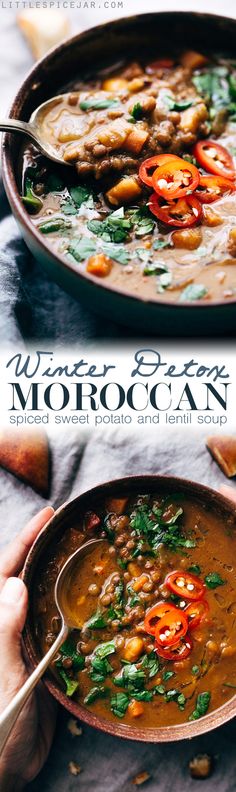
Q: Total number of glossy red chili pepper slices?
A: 10